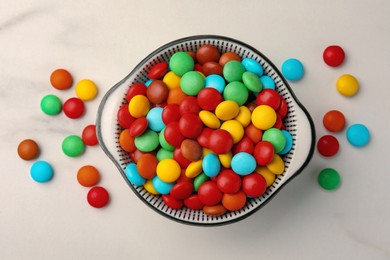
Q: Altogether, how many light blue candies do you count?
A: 13